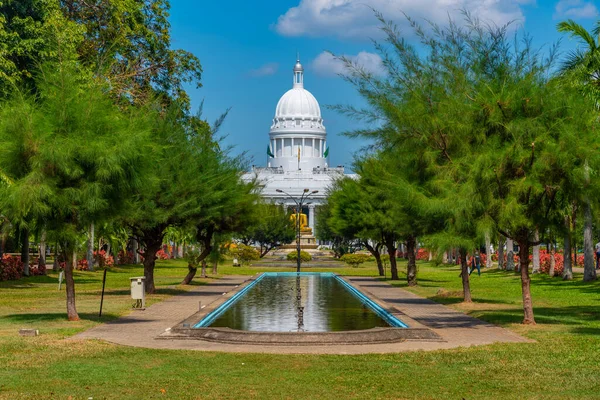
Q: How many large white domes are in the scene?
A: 1